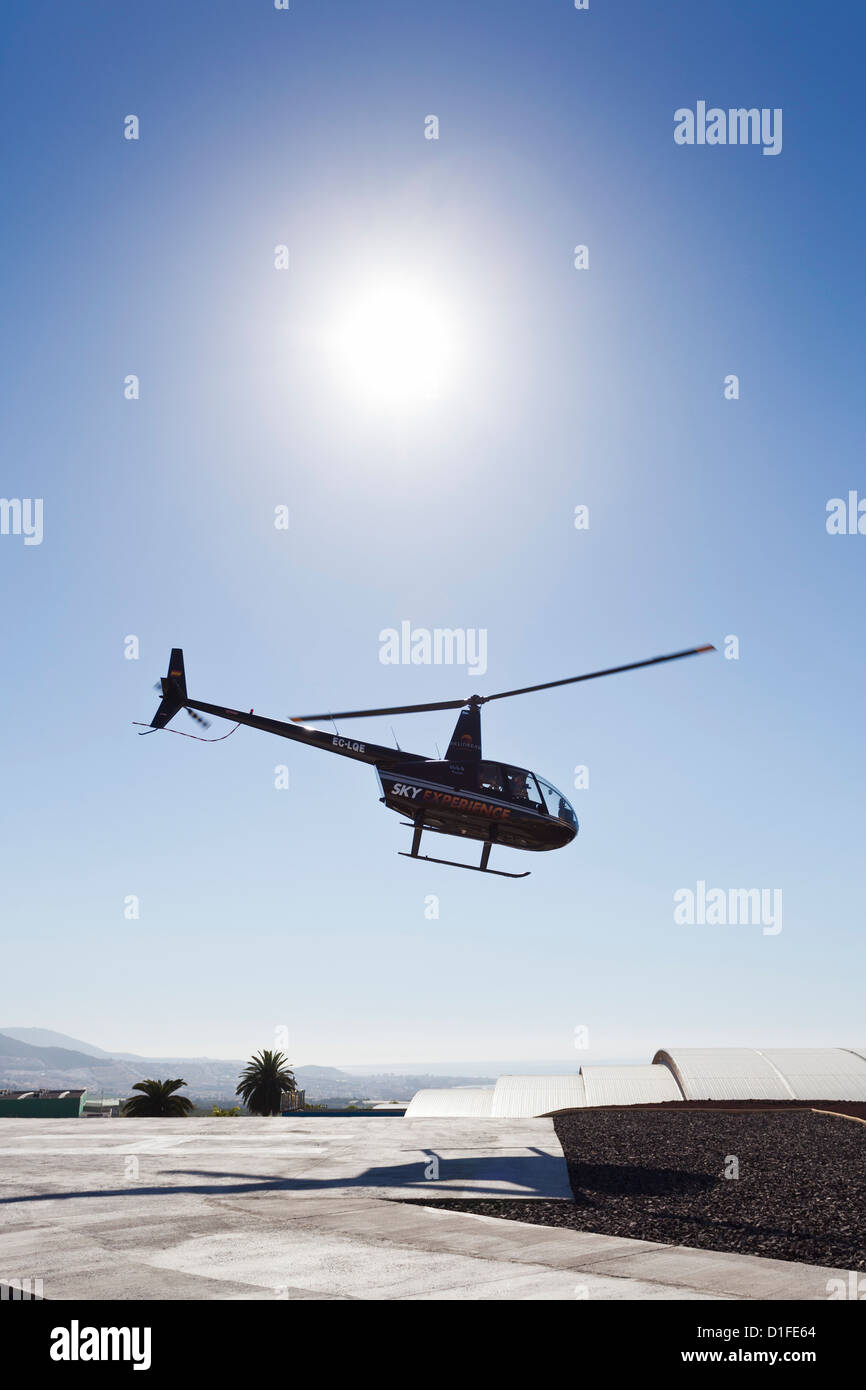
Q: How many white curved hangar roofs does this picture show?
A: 4